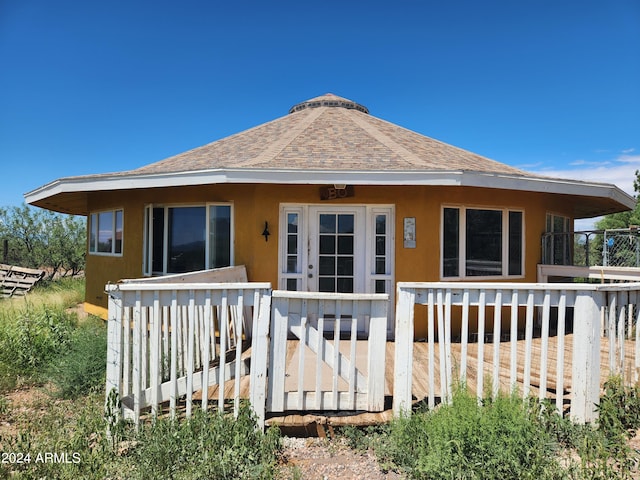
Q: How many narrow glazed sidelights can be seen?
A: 2